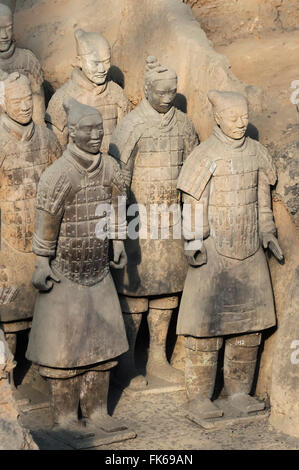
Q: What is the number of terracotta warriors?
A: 6